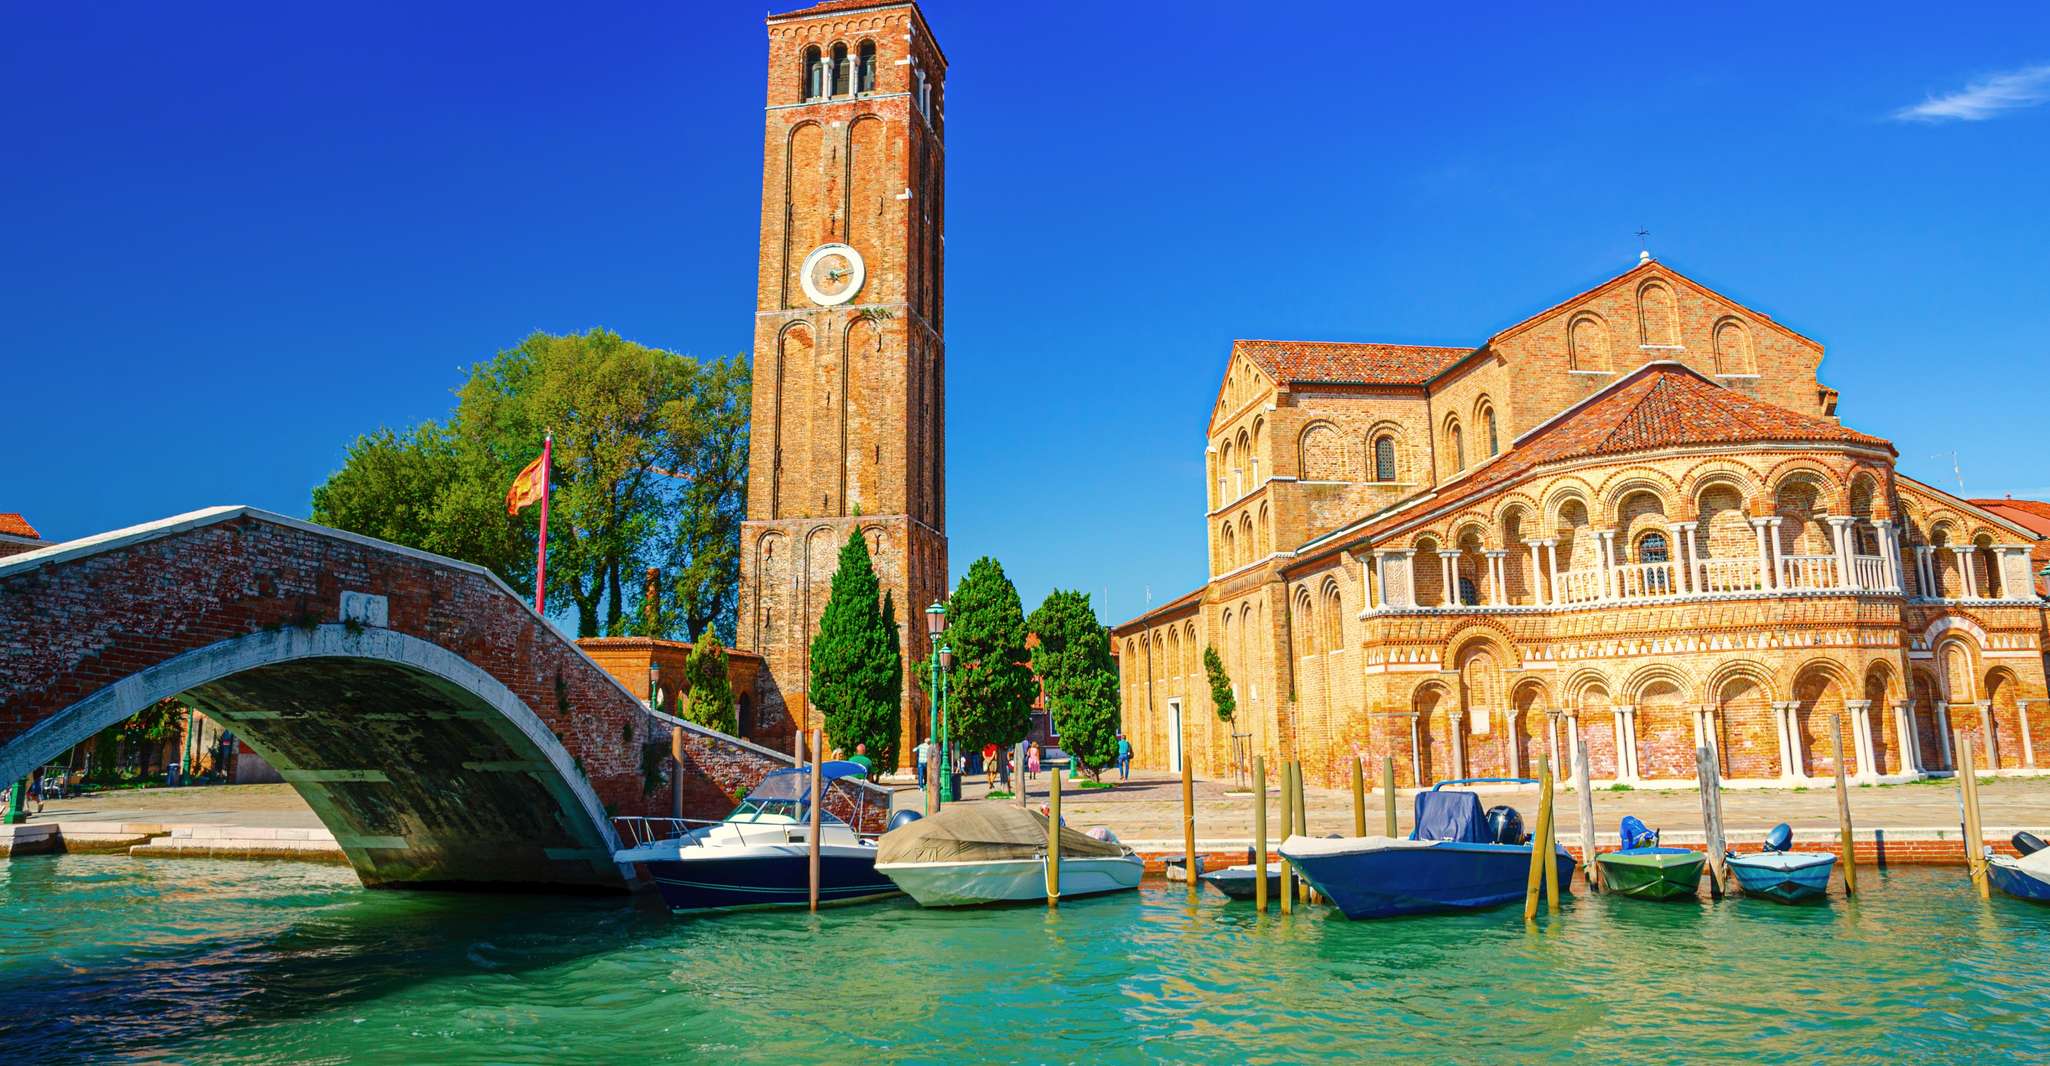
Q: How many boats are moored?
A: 7